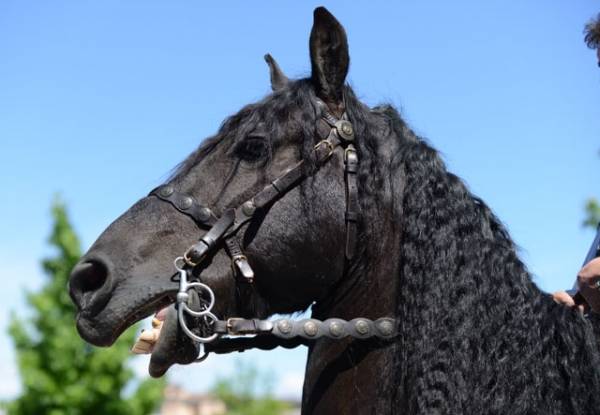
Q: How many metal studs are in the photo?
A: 10